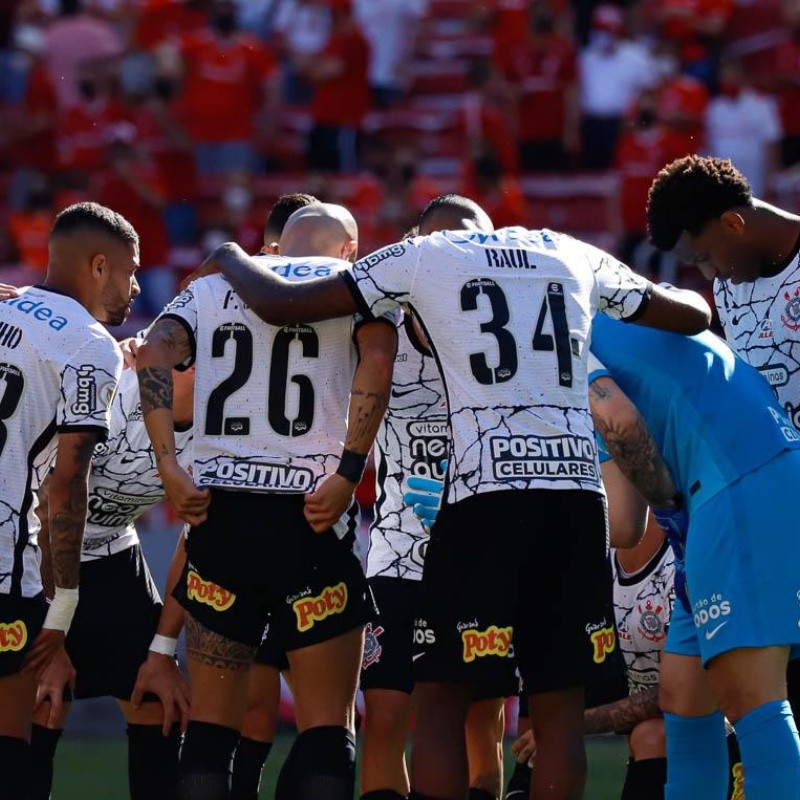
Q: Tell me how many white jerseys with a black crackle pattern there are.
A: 7